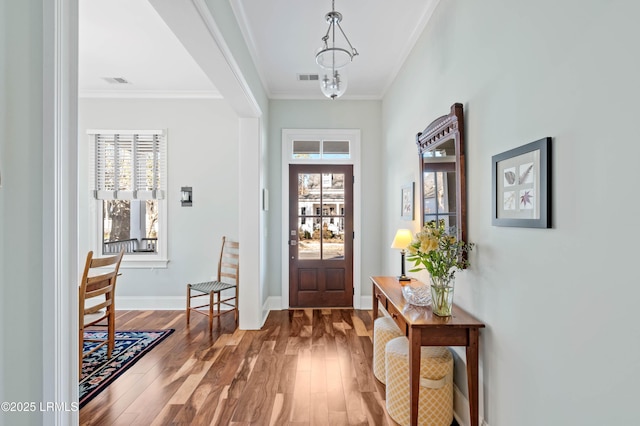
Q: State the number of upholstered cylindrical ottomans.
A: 2